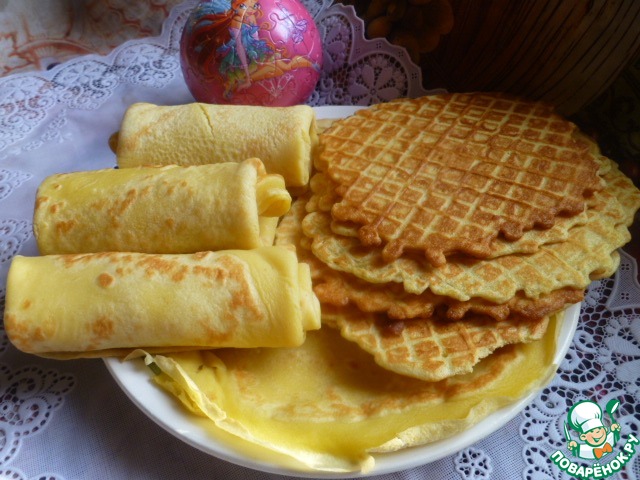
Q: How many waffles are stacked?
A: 5